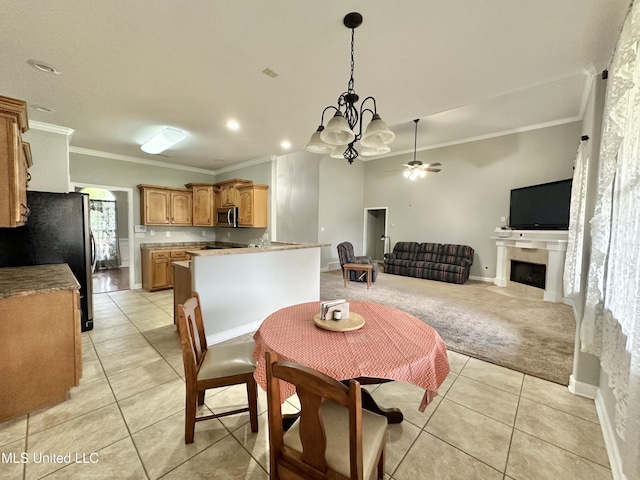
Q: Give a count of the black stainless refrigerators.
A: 1